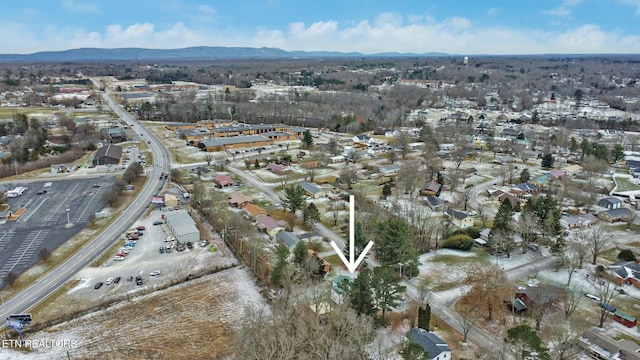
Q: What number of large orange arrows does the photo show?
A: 0